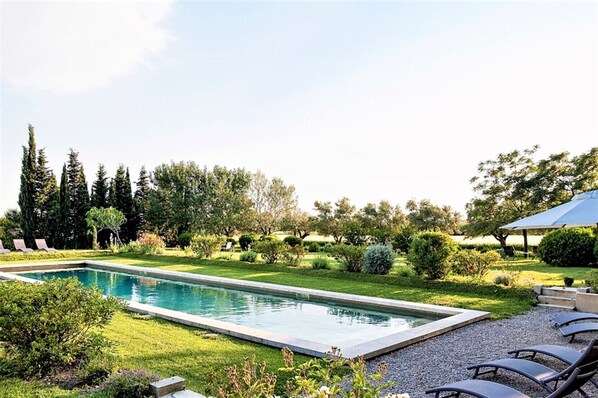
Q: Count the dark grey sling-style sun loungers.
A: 5